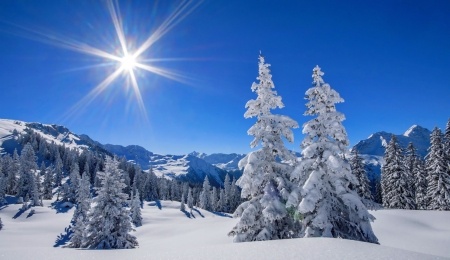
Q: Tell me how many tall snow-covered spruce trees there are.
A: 2